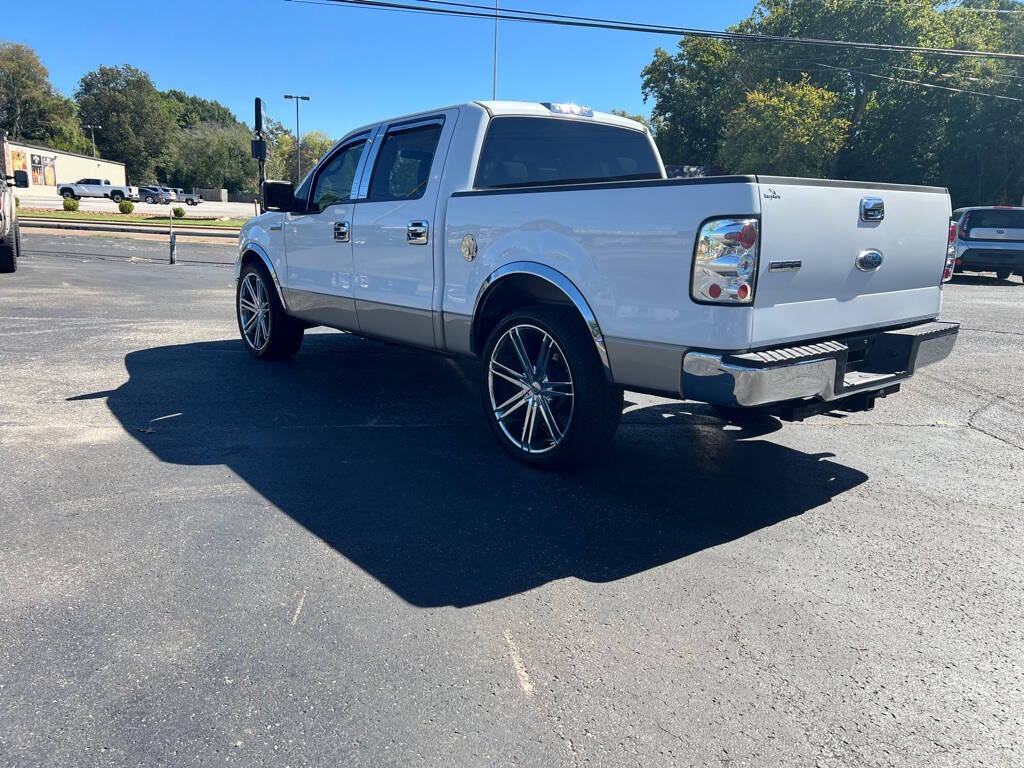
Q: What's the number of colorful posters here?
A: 3